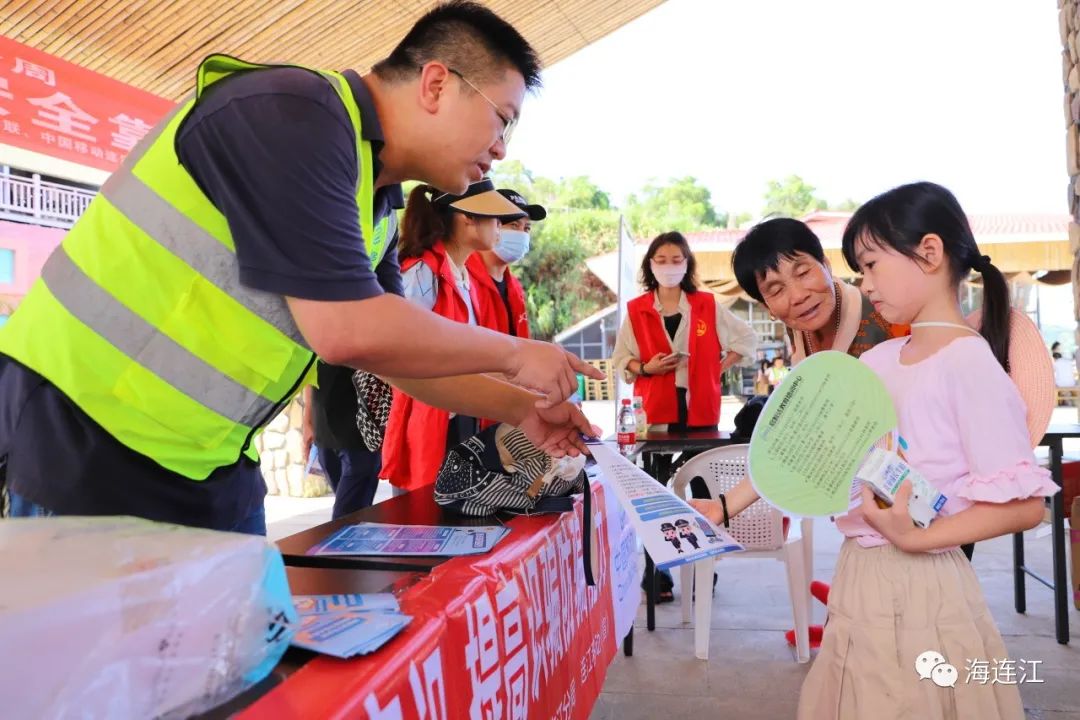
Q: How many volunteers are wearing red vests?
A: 3